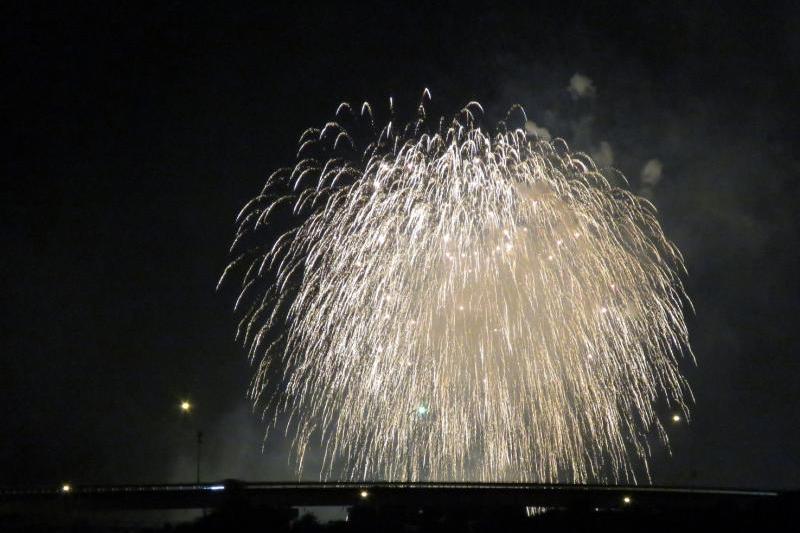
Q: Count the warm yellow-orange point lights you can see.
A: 5